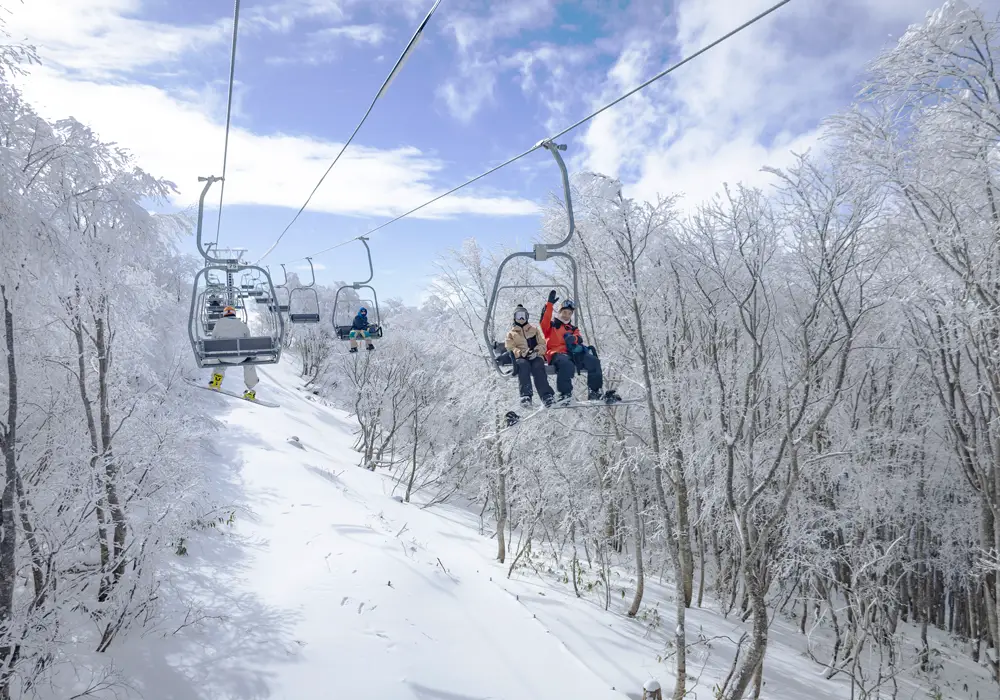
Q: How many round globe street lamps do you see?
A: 0